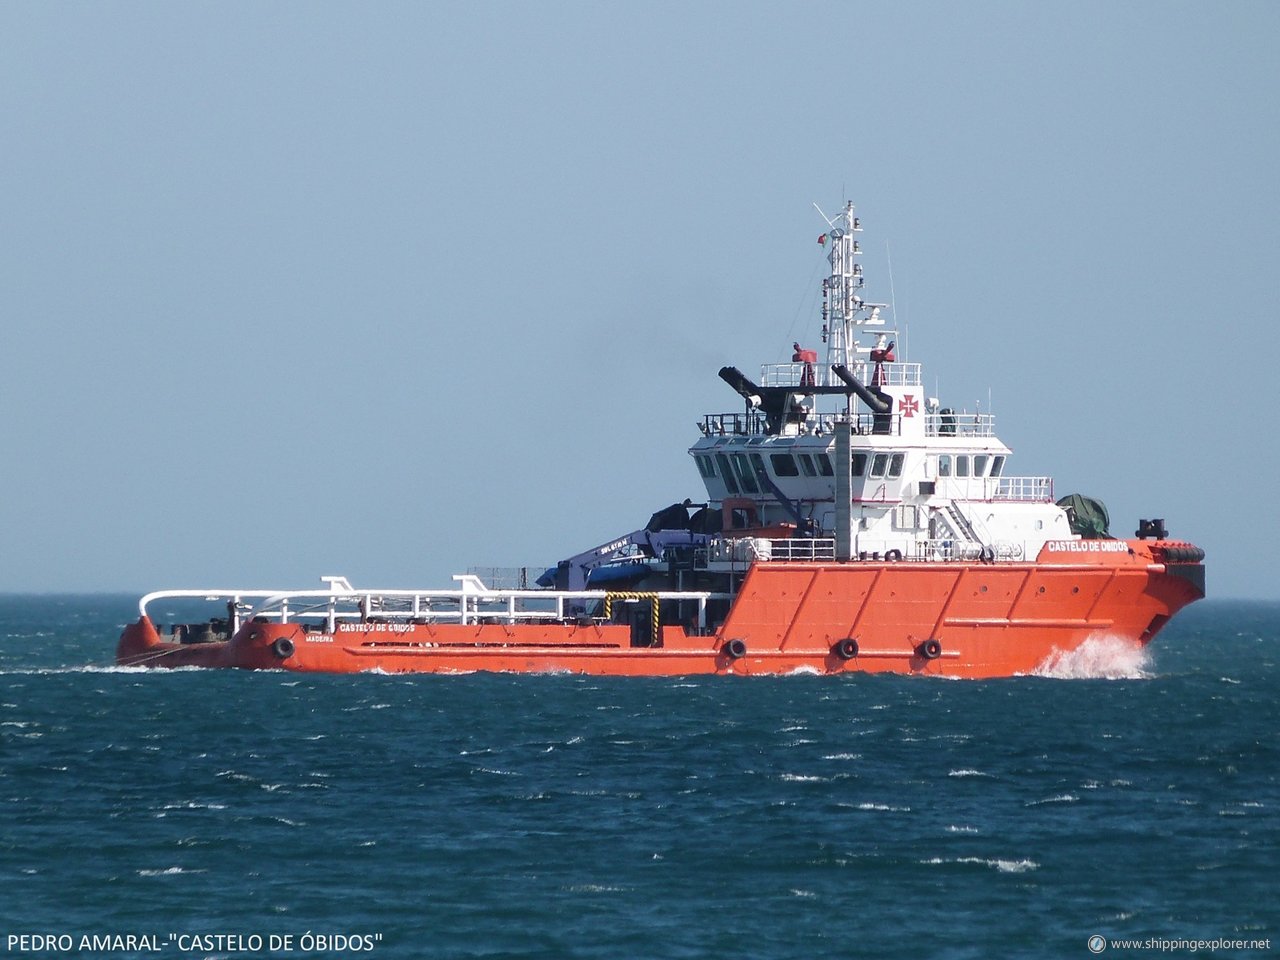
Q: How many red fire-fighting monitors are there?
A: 2